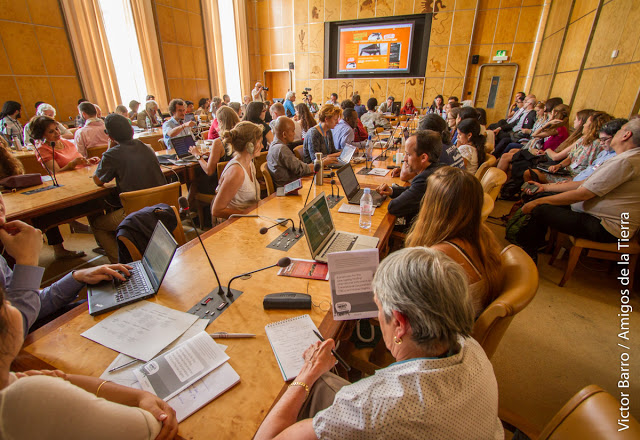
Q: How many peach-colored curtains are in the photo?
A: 4